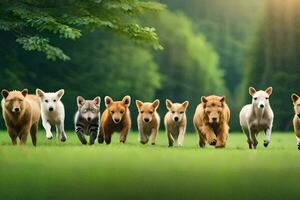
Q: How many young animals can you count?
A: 9